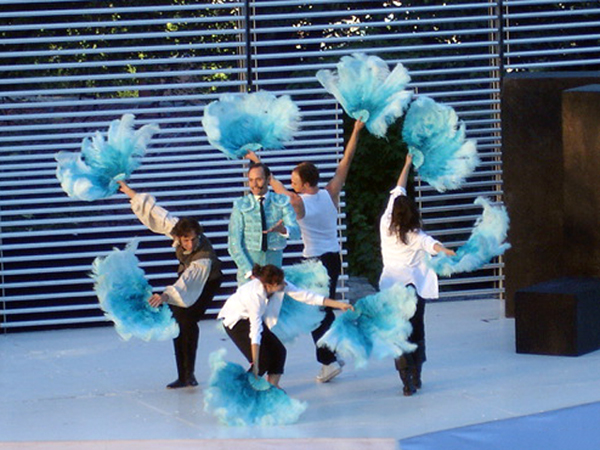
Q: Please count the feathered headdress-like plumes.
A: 9